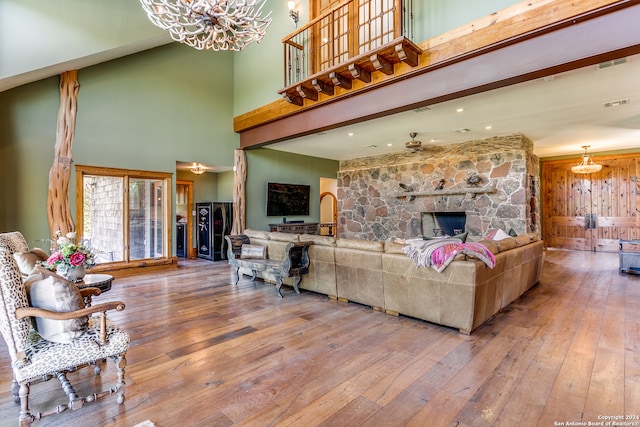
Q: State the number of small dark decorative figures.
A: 3